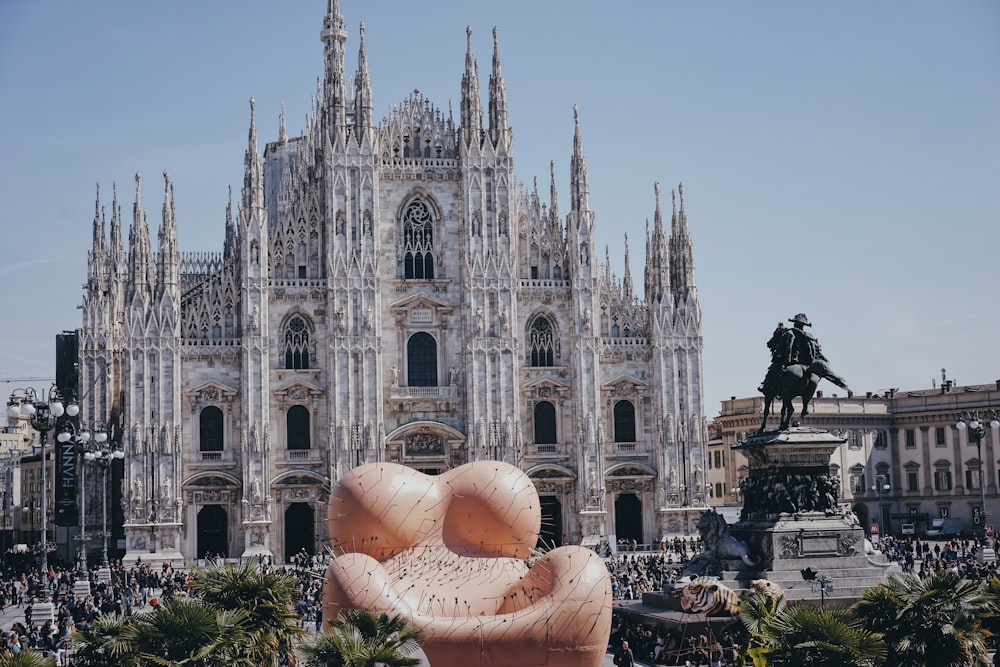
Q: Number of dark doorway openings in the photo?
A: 4